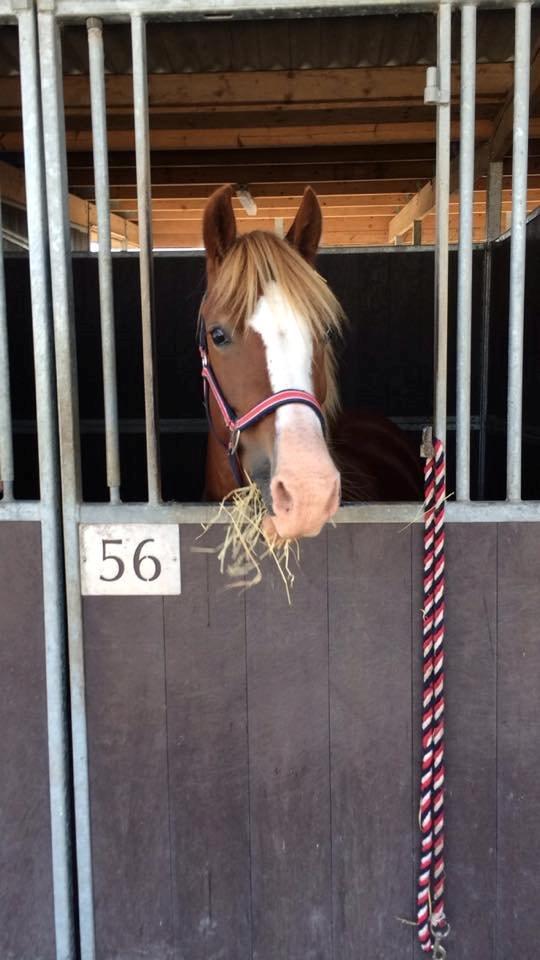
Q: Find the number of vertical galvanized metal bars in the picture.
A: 8